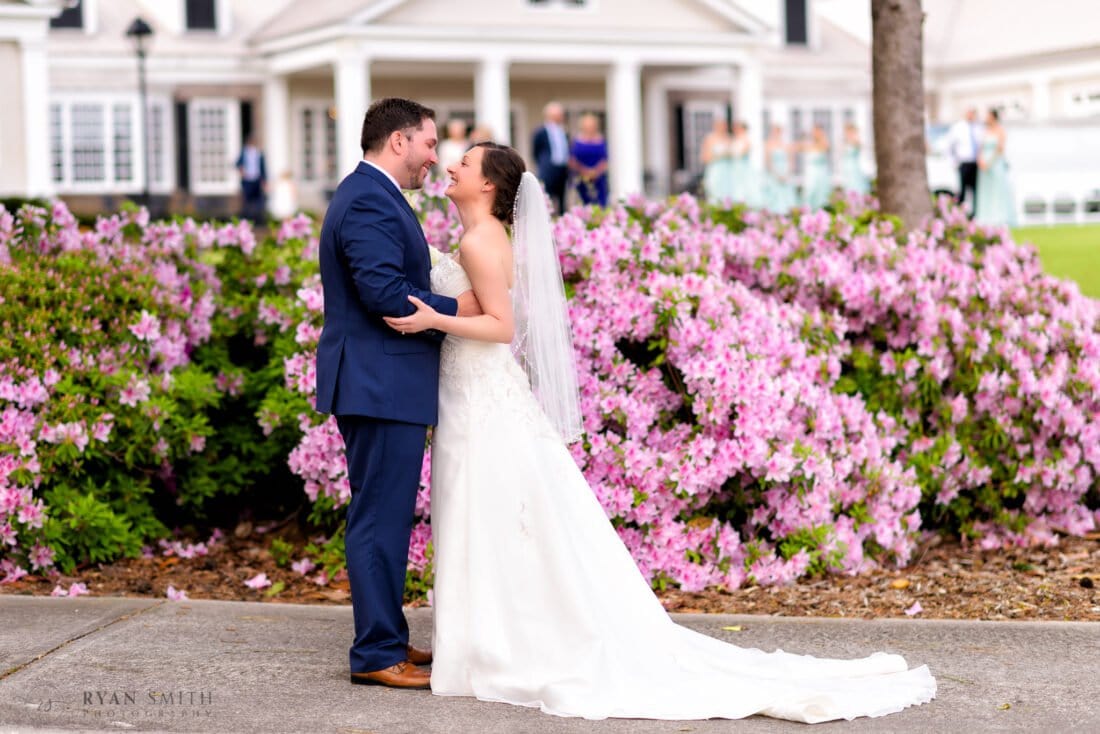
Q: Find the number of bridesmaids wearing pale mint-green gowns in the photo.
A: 6